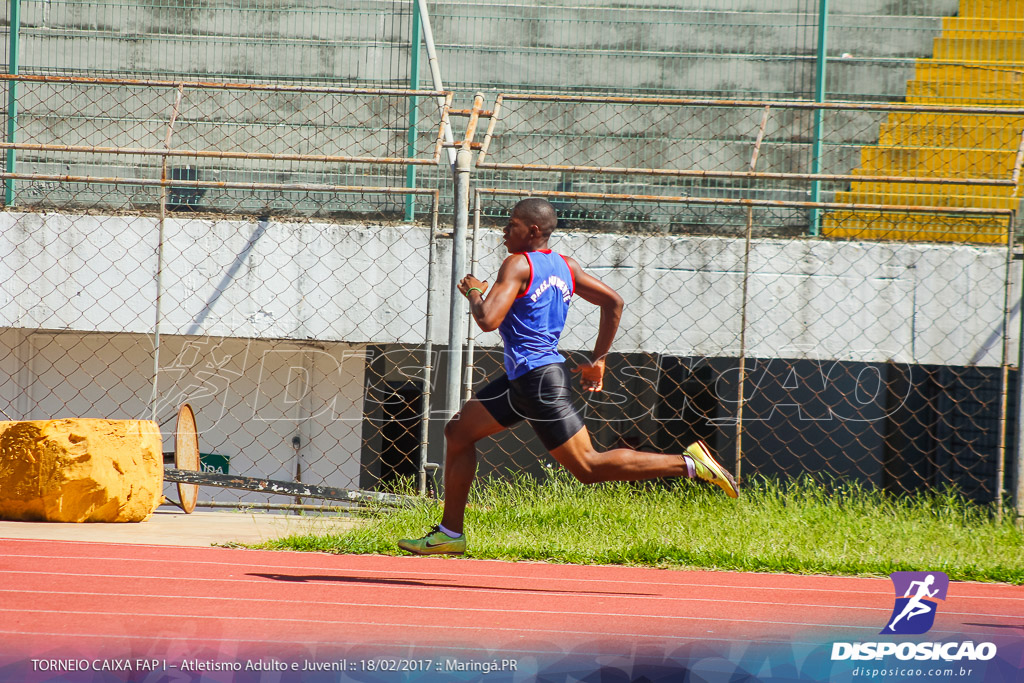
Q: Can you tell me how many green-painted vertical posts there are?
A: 3